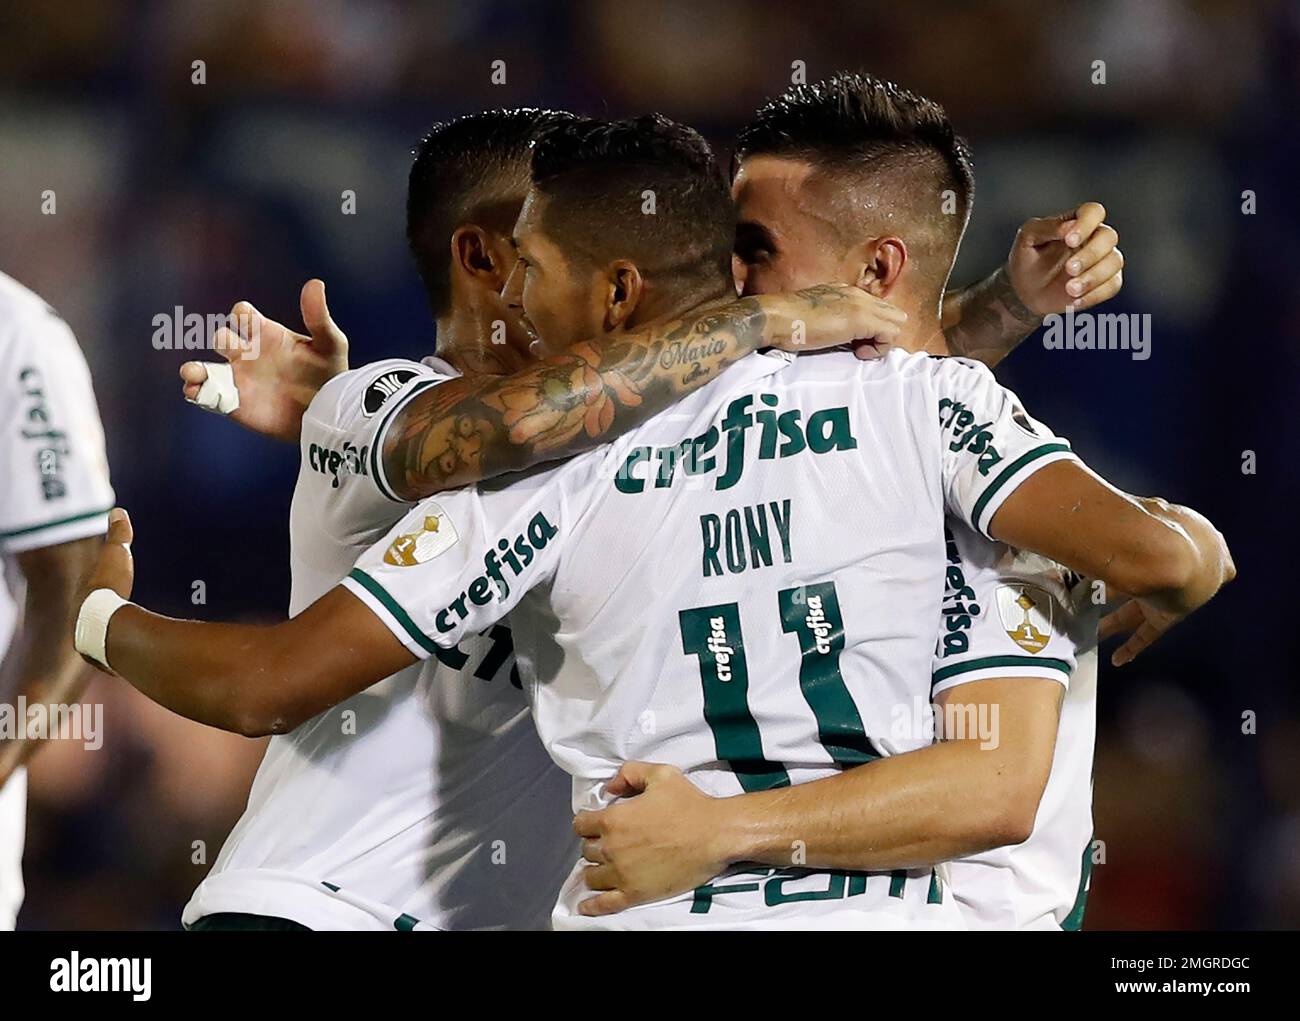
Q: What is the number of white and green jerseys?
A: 4